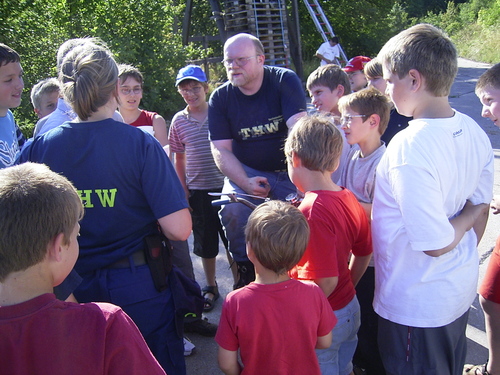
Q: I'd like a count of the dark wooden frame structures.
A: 1